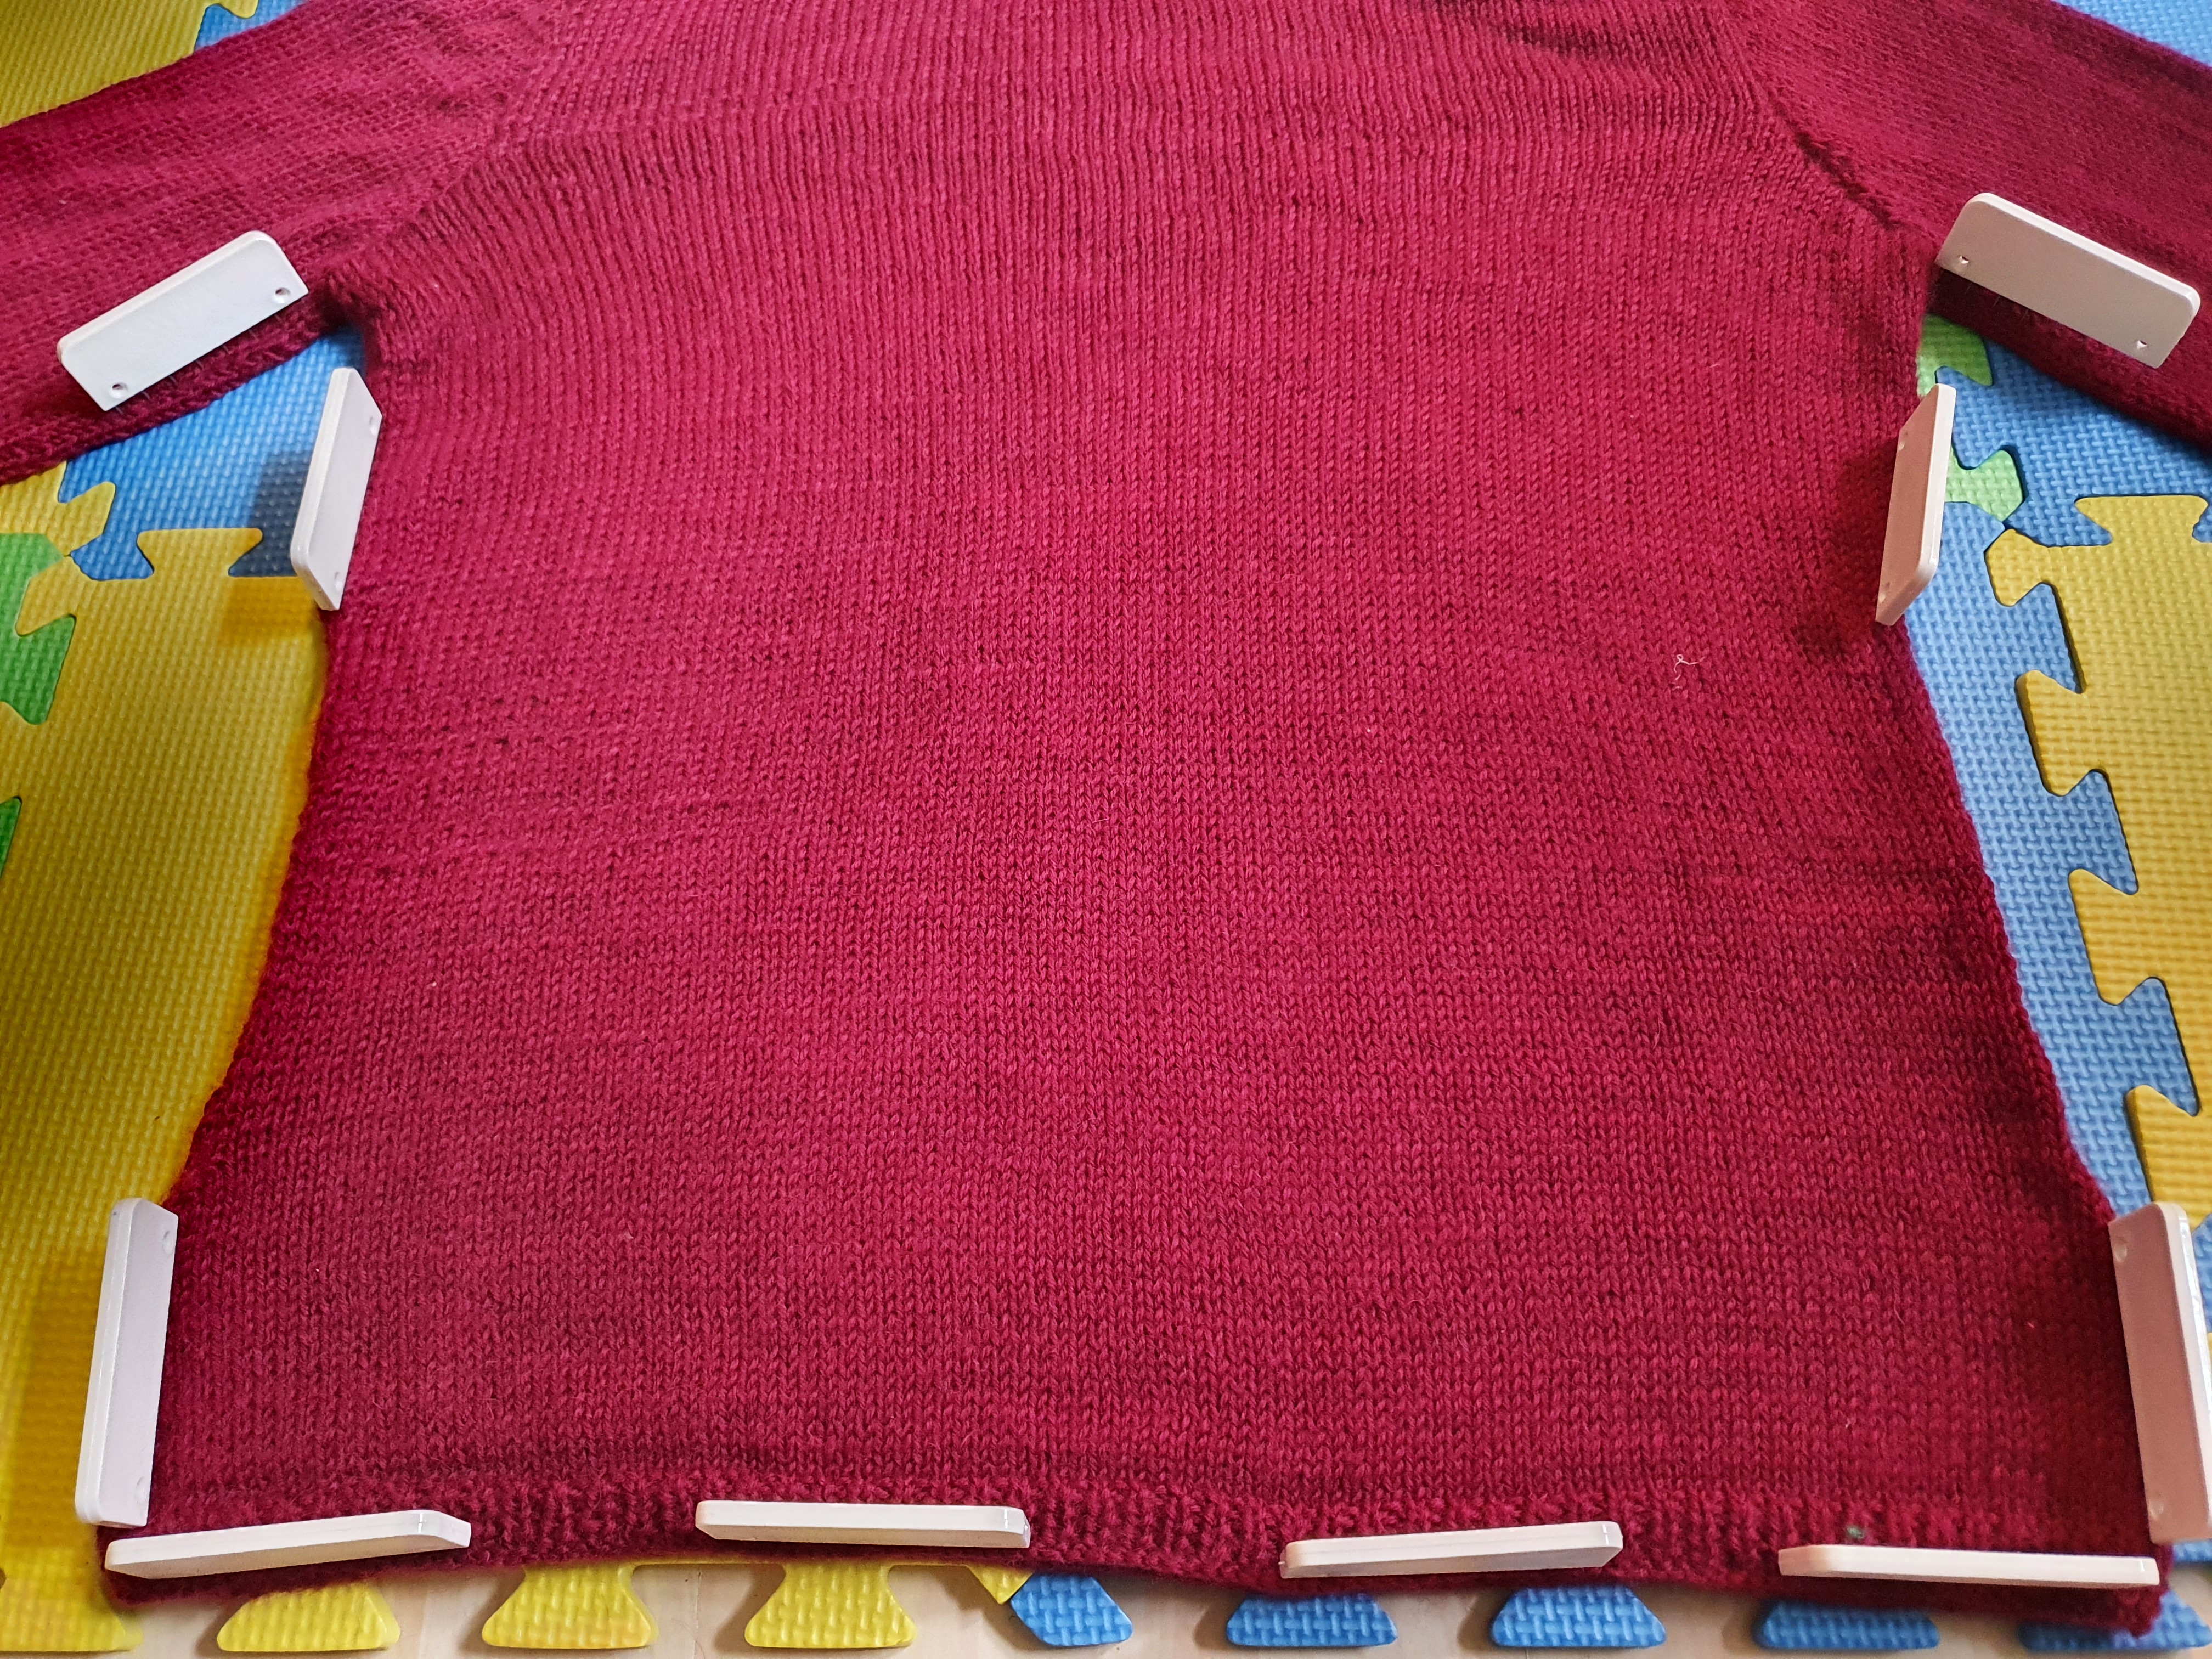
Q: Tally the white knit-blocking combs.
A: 10